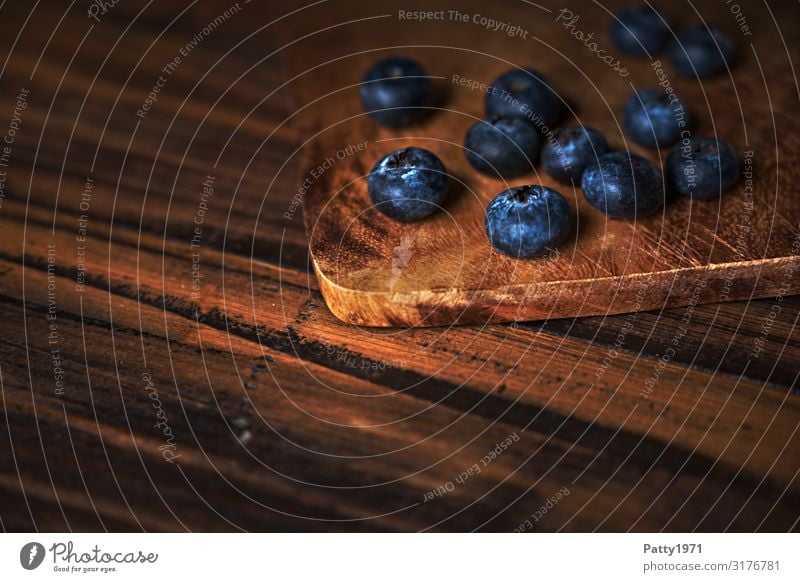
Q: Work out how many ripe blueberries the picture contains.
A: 11